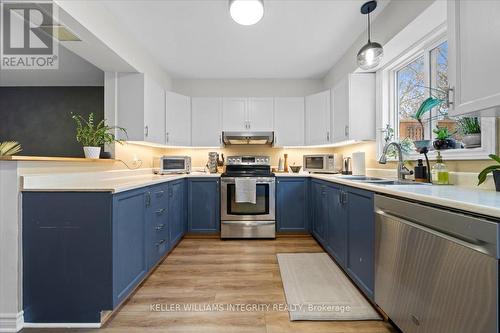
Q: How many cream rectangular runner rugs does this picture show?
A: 1